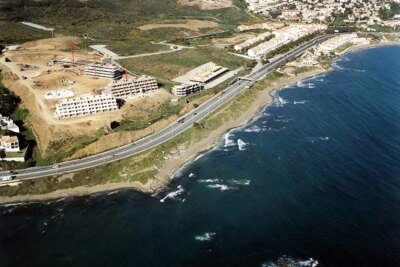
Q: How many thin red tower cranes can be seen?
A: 3